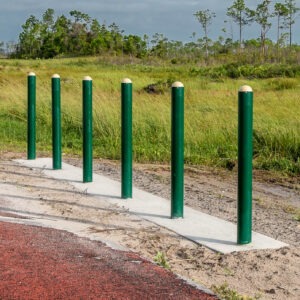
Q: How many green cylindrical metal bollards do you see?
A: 6